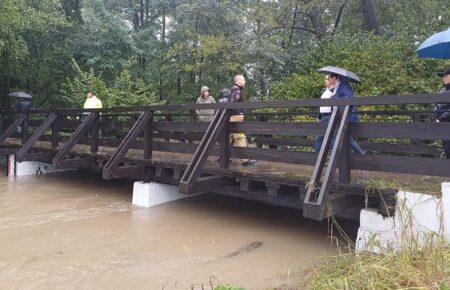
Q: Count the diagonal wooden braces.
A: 6